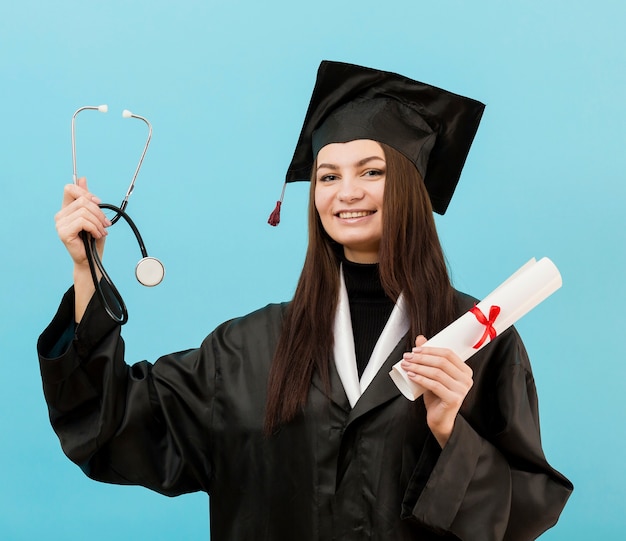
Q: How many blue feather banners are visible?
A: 0